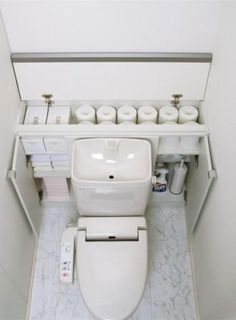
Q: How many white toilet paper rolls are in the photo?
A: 12